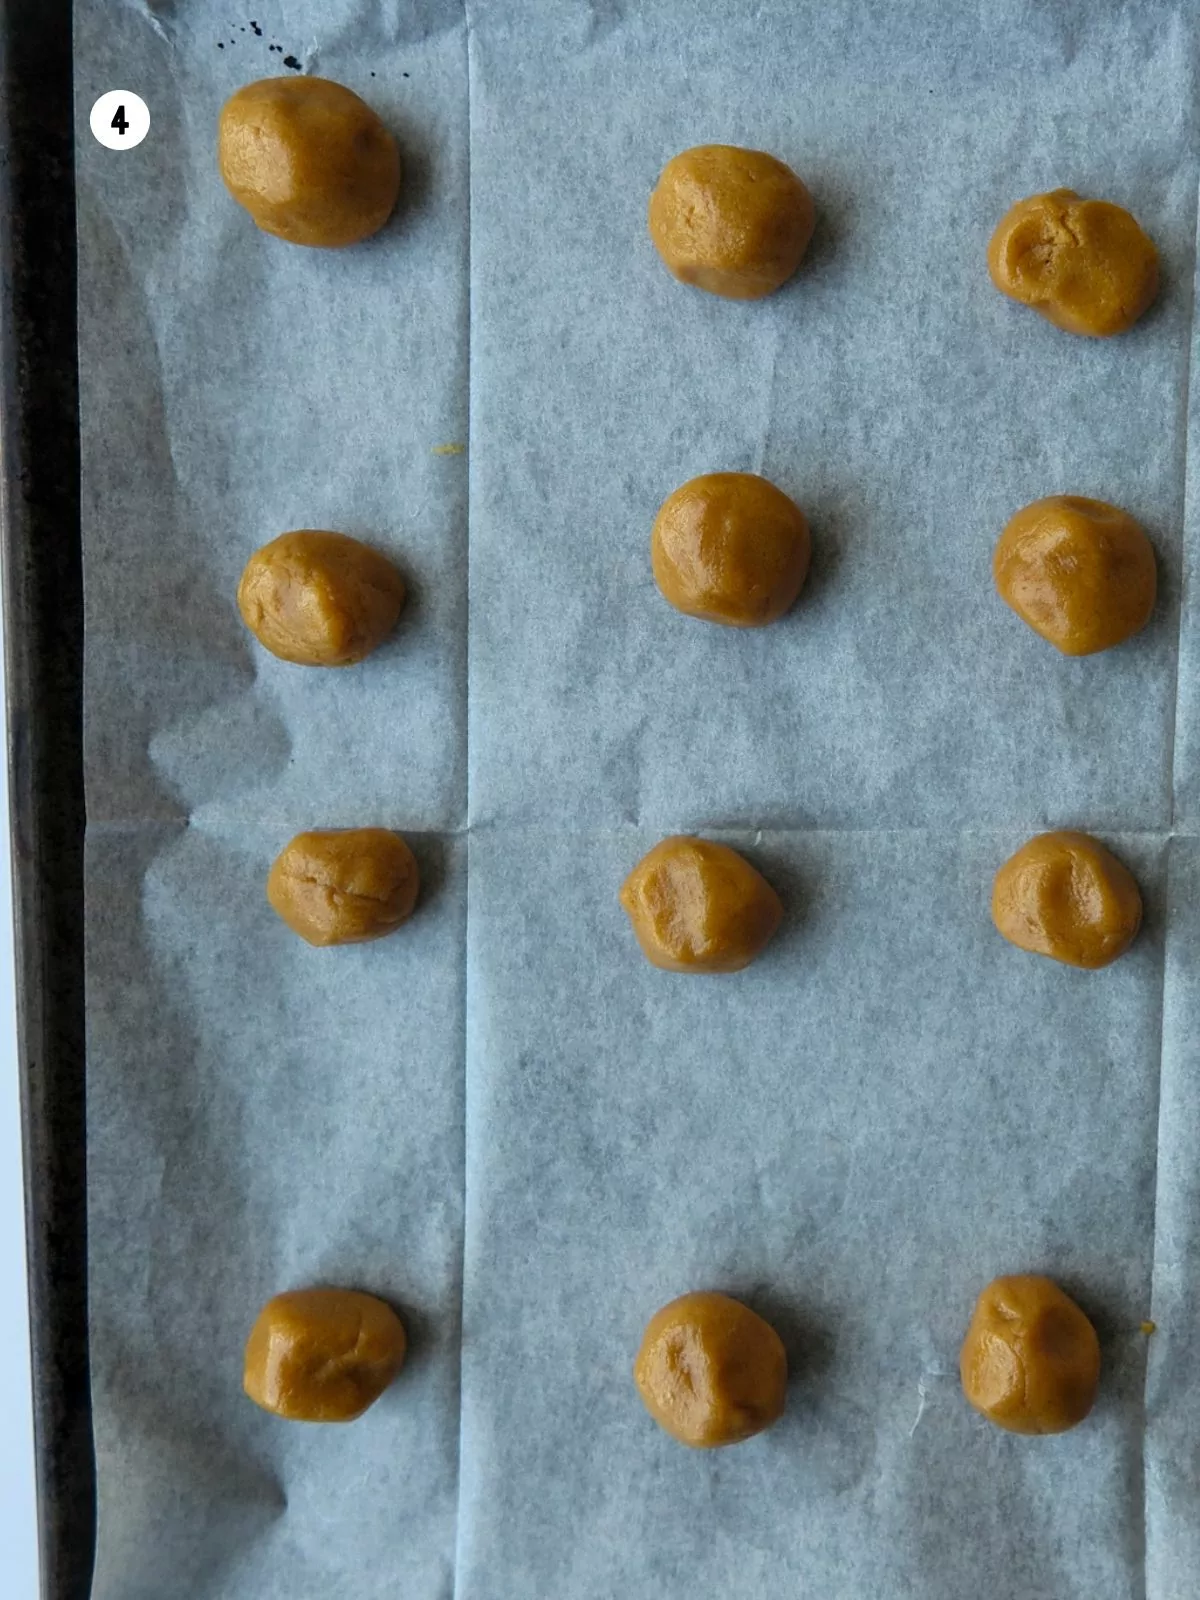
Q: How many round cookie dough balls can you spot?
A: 12